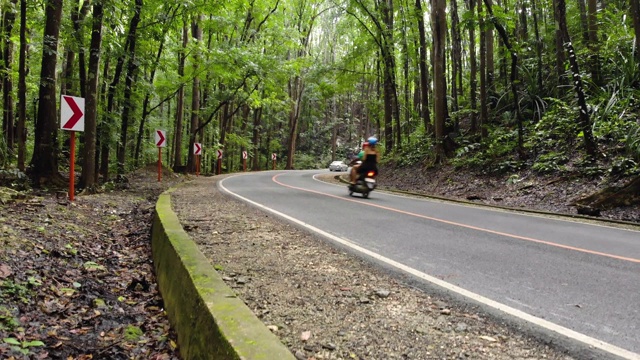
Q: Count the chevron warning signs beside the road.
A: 6